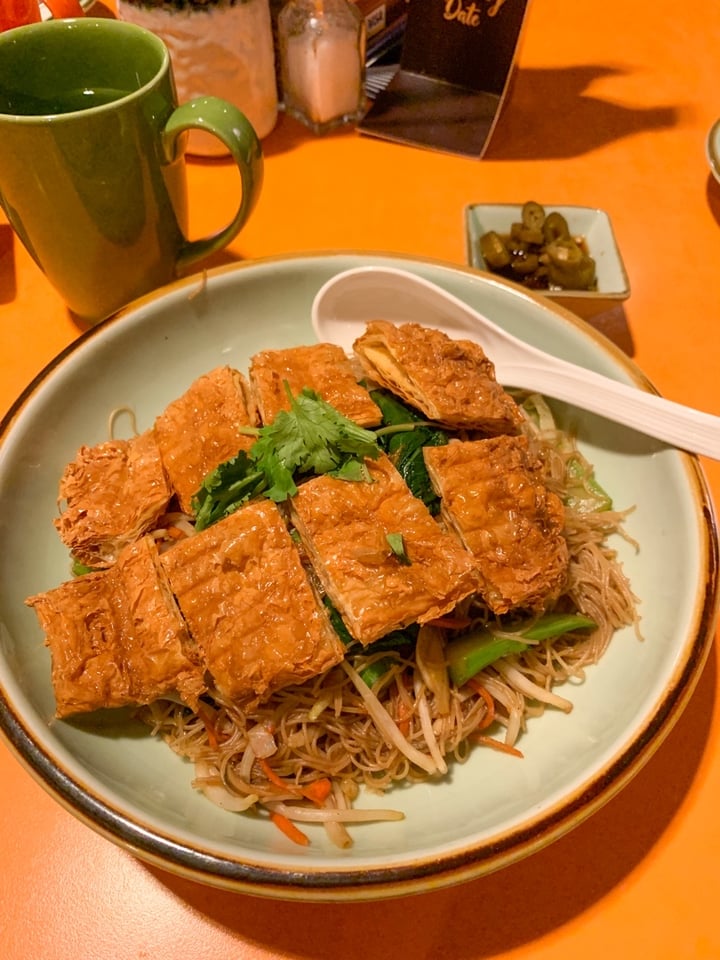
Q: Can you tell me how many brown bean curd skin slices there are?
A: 8